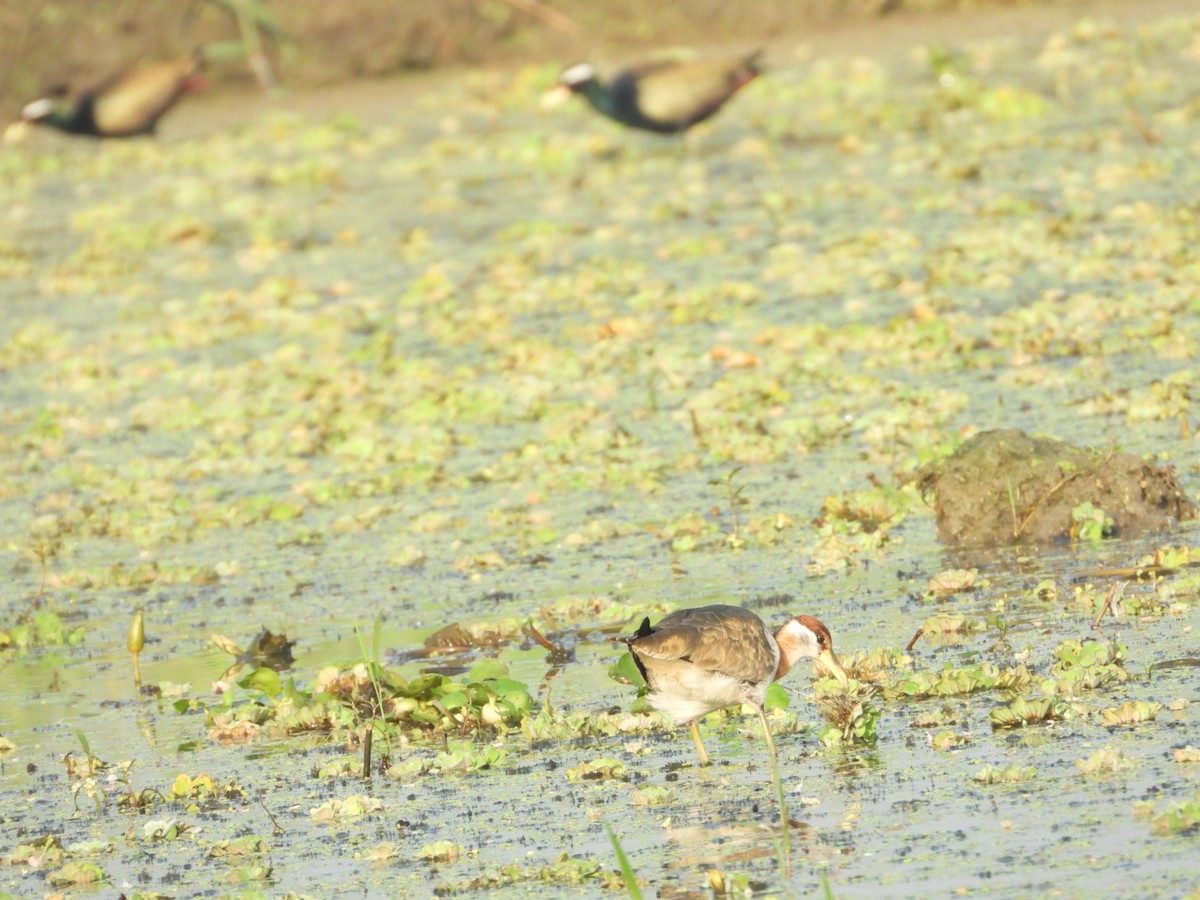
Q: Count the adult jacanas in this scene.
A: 2